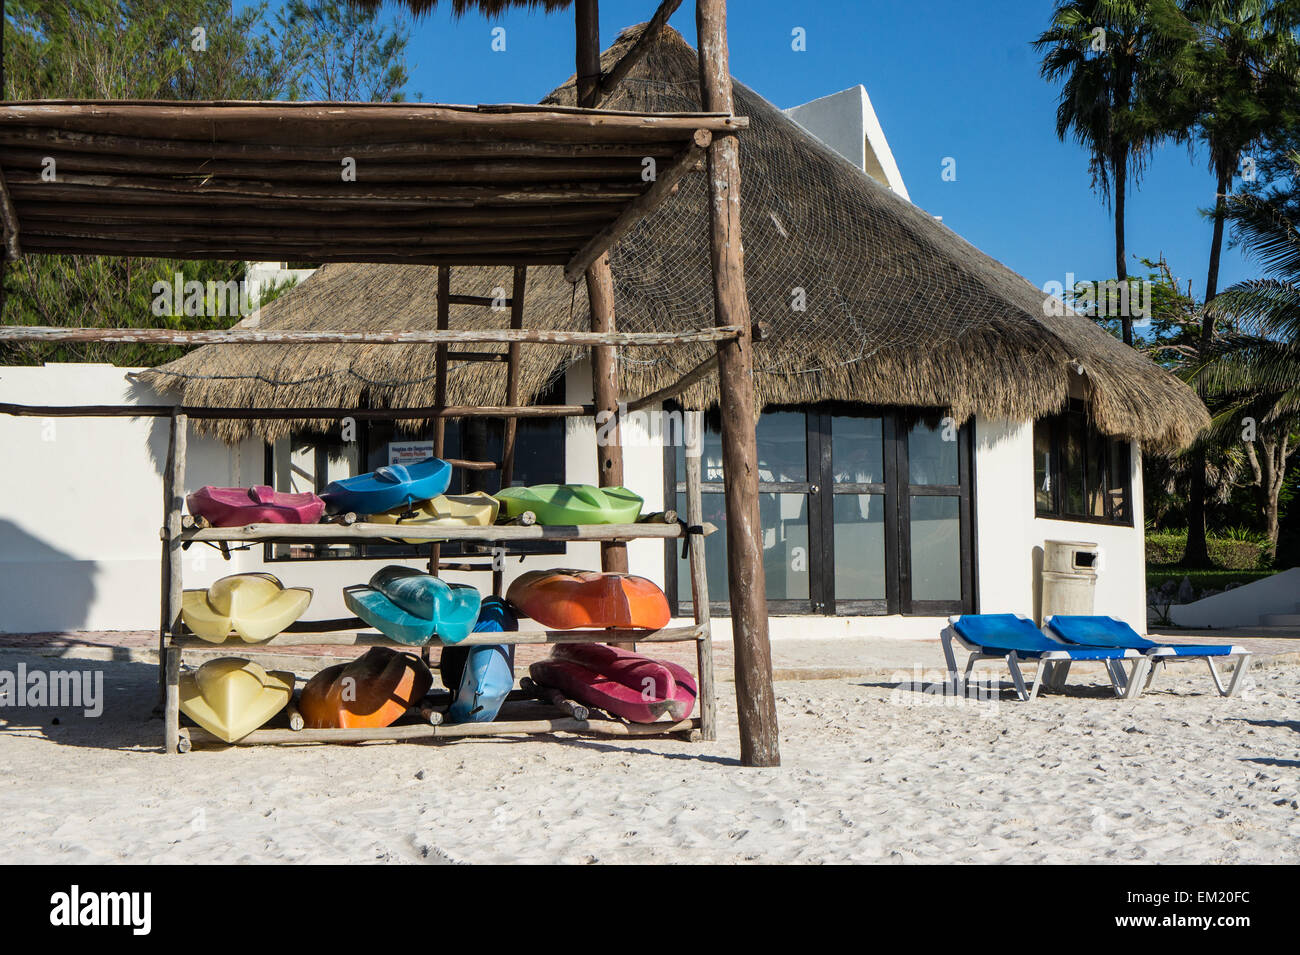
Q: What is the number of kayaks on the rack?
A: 11